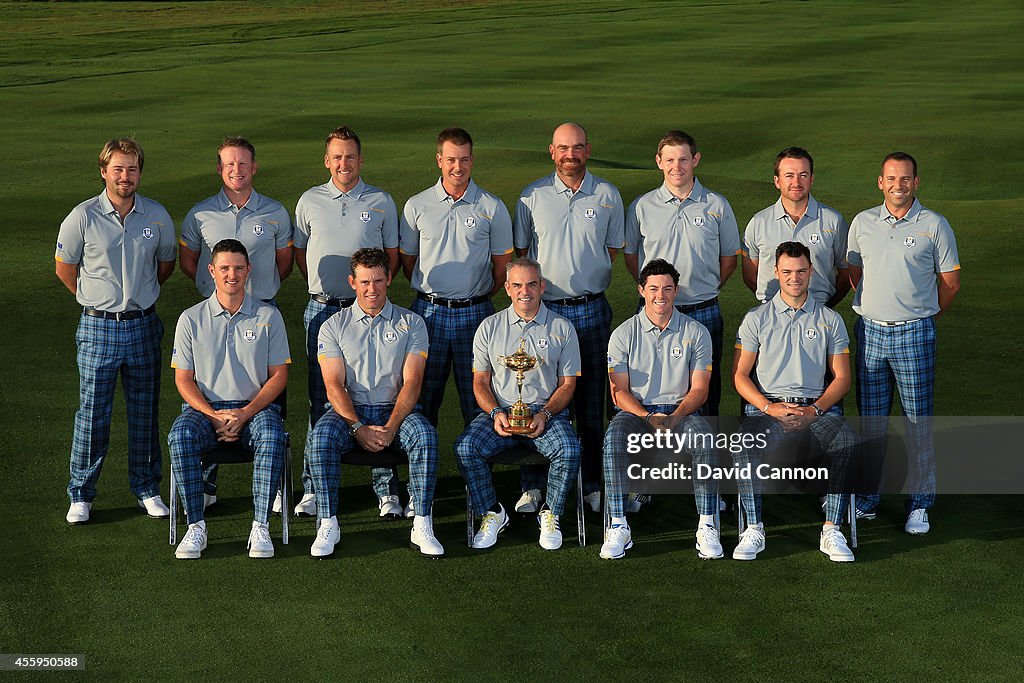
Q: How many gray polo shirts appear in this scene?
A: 13